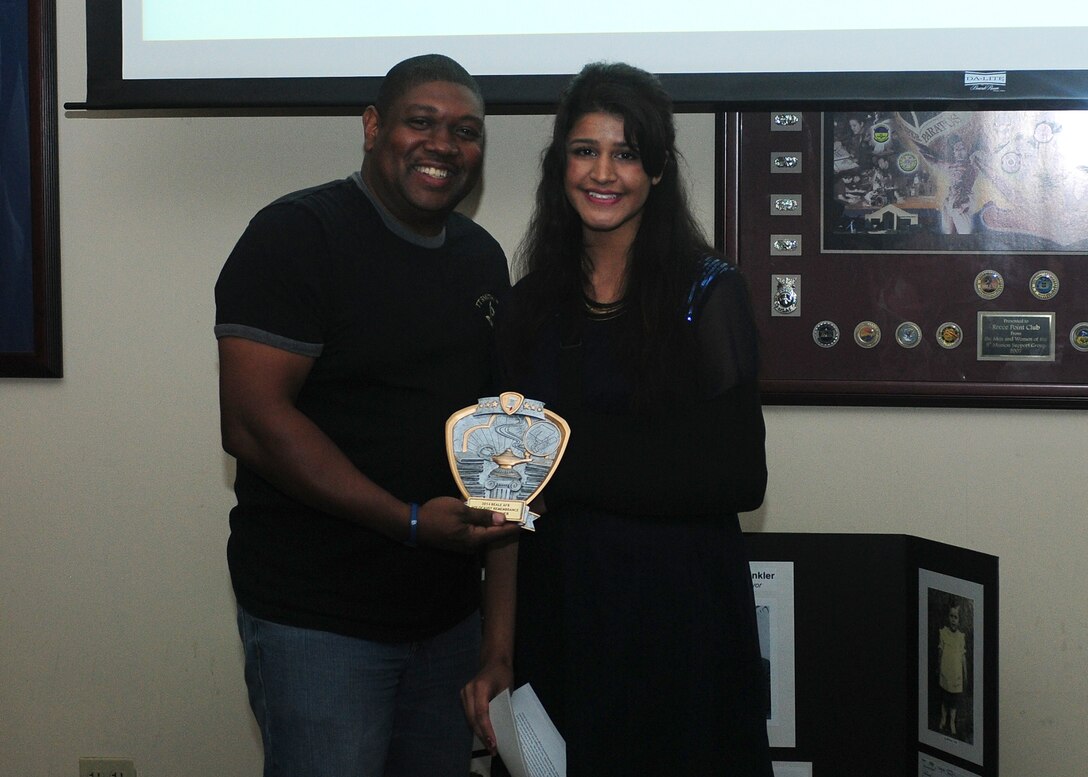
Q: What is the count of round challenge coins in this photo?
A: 7